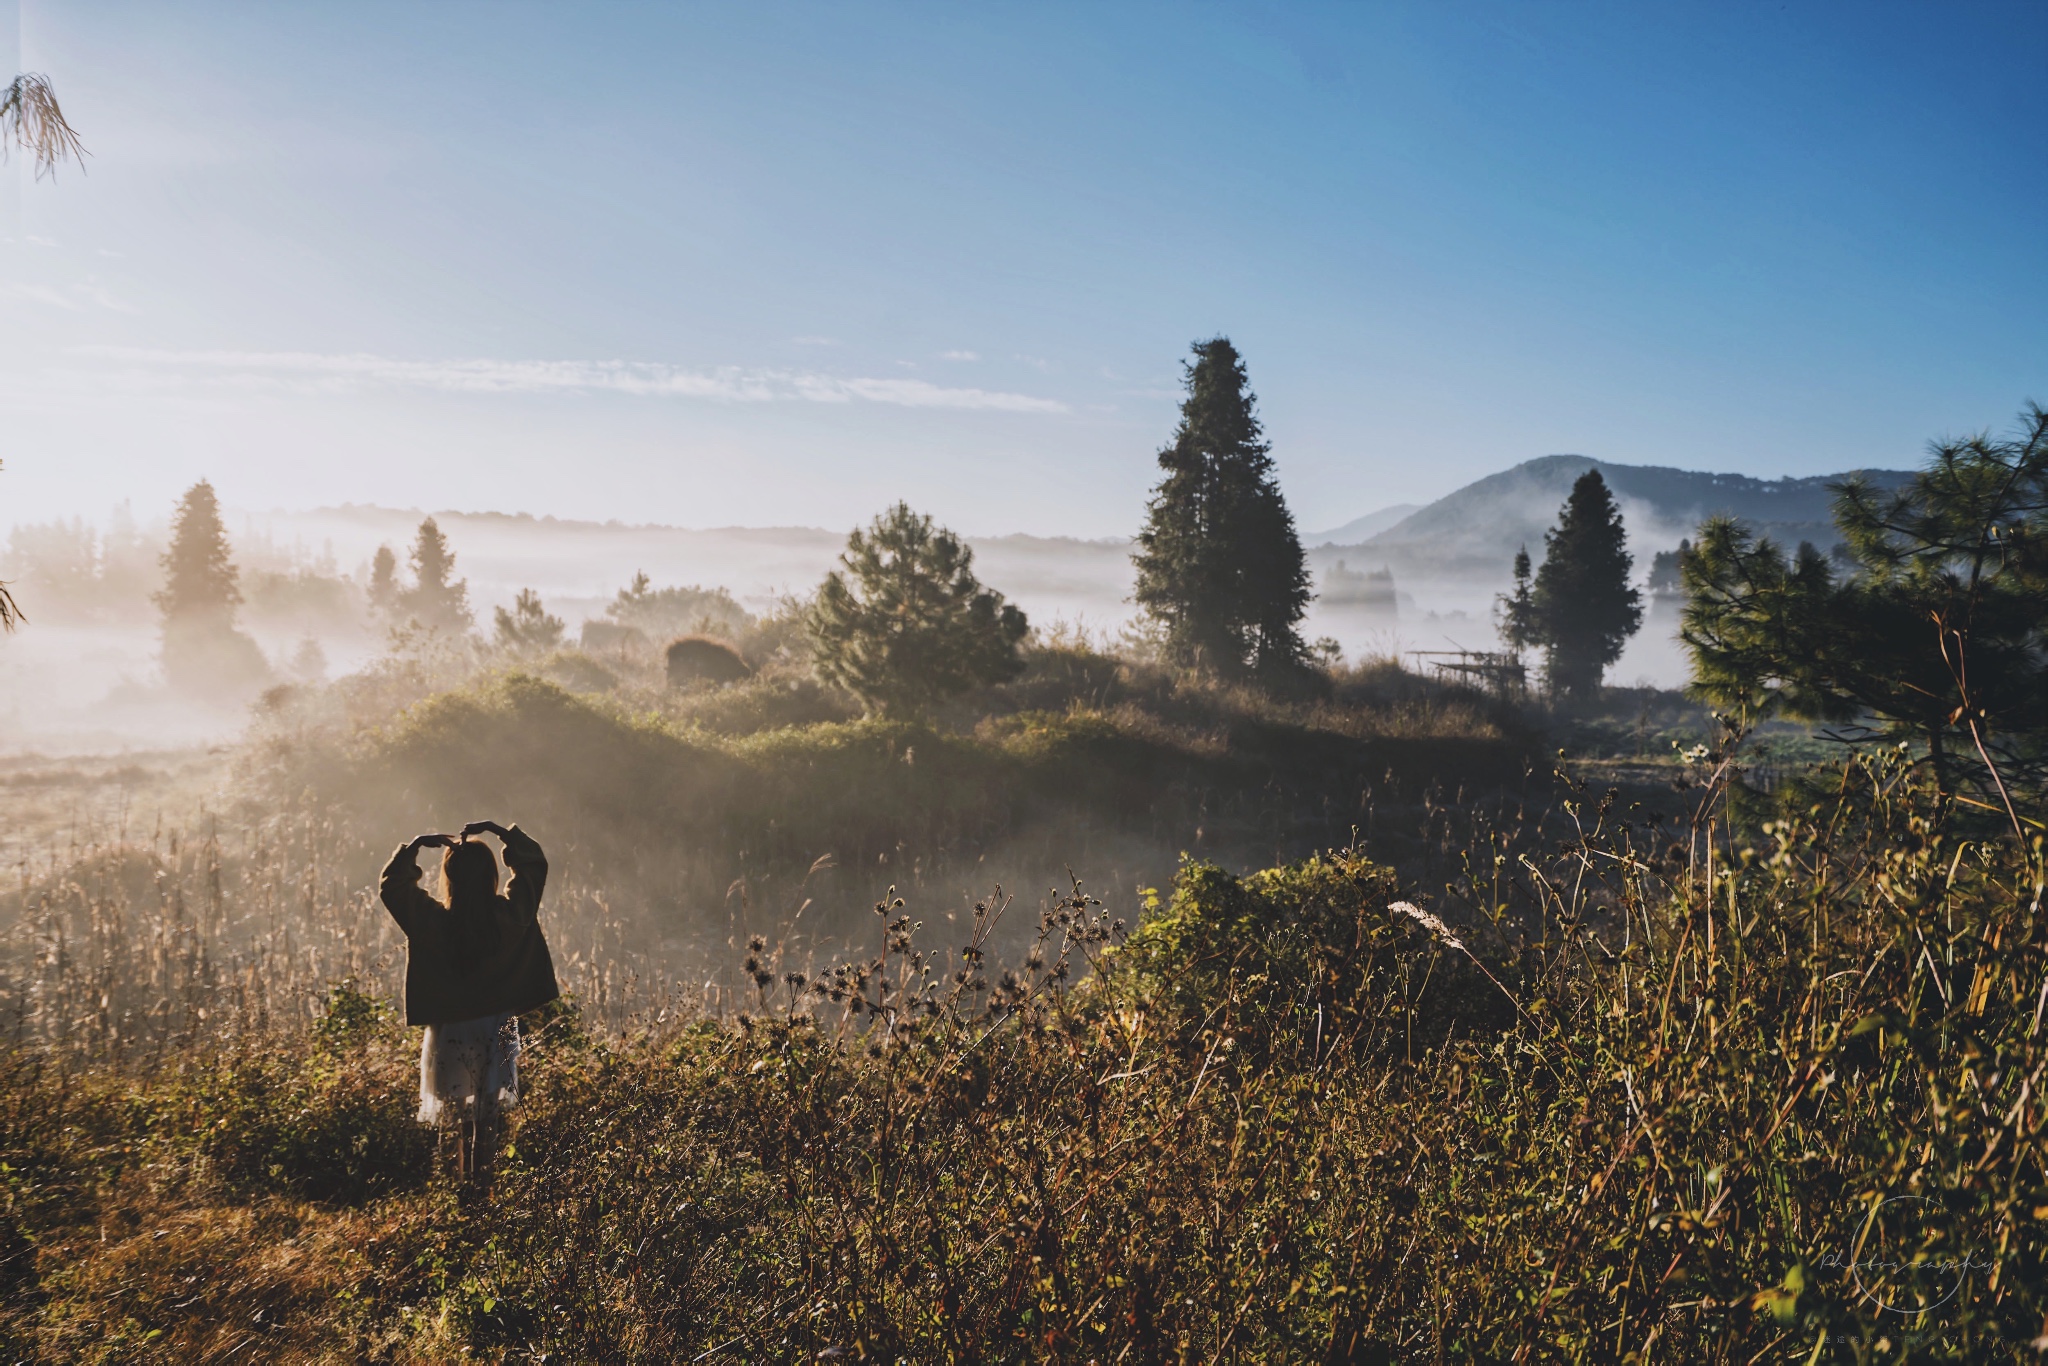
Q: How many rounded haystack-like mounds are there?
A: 1